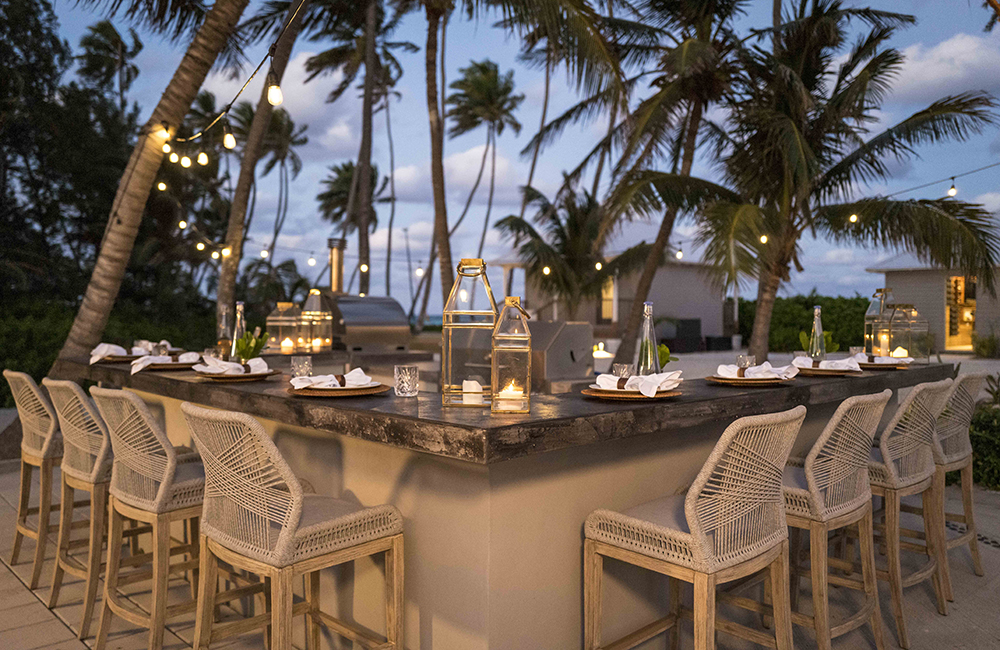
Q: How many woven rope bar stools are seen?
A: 8